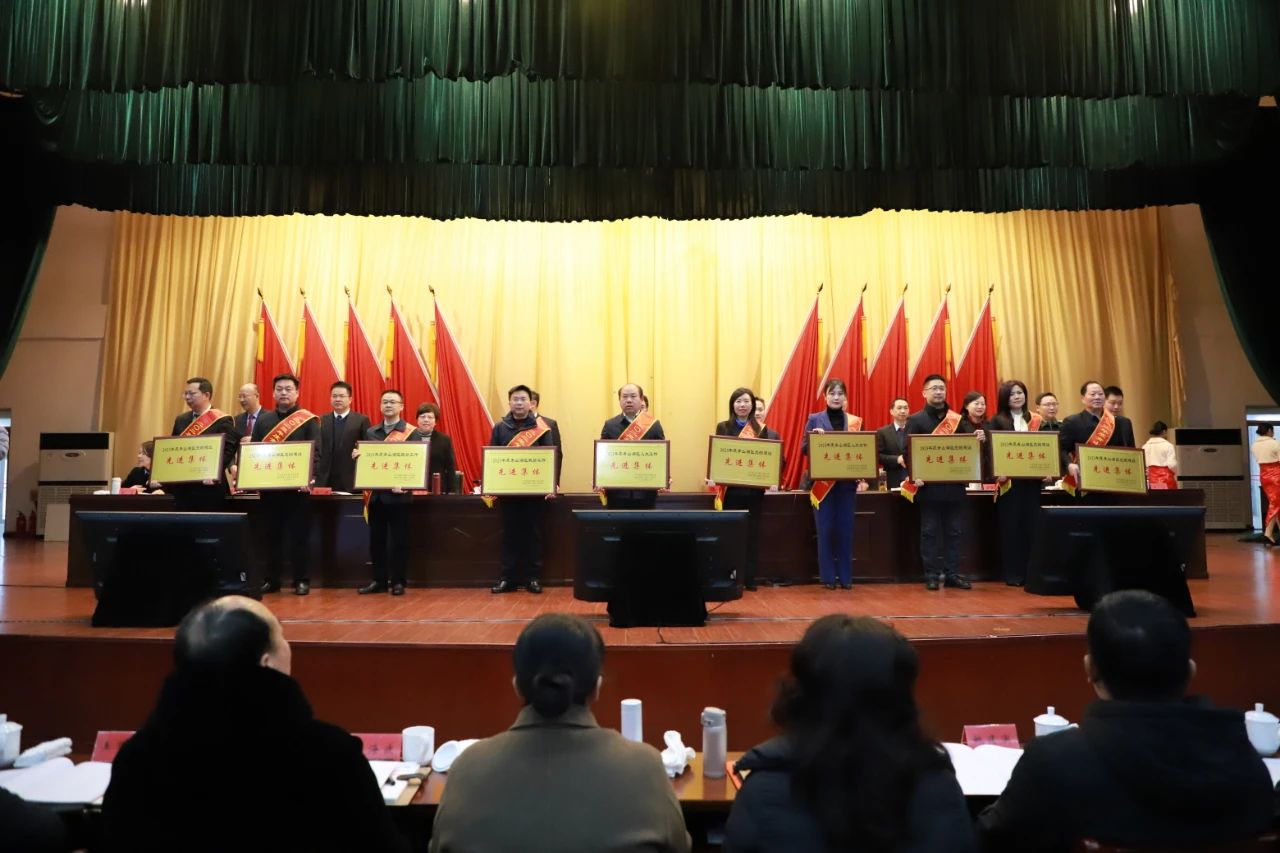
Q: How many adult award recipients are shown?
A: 10